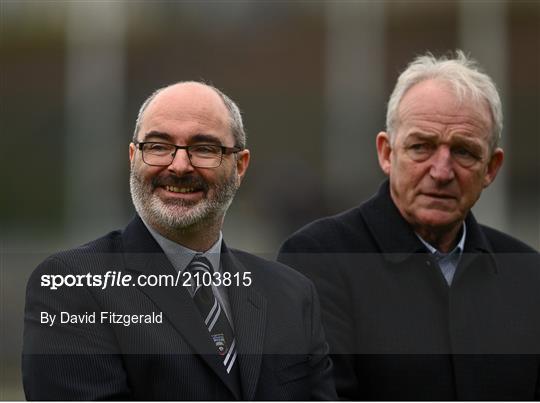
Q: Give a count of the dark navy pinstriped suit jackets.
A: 1